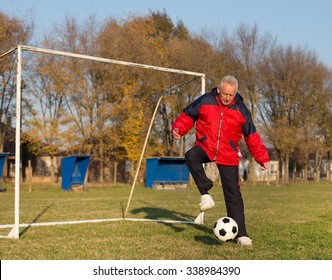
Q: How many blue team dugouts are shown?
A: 3